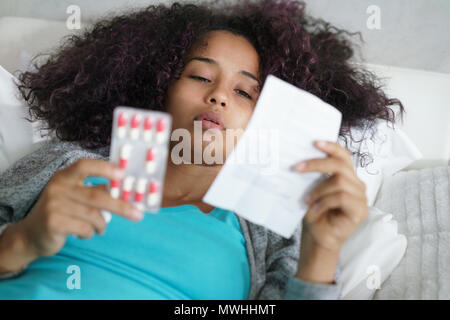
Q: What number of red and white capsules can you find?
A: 10